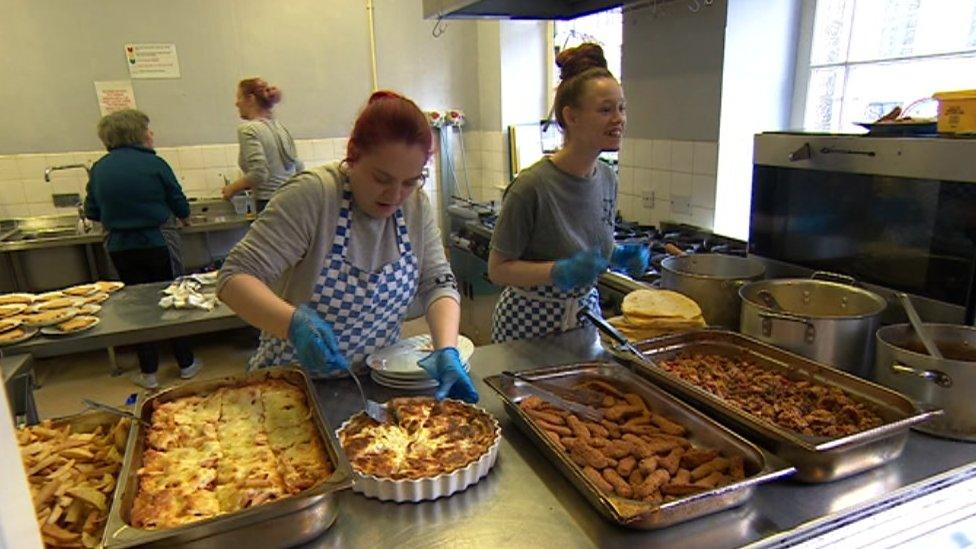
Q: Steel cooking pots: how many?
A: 3